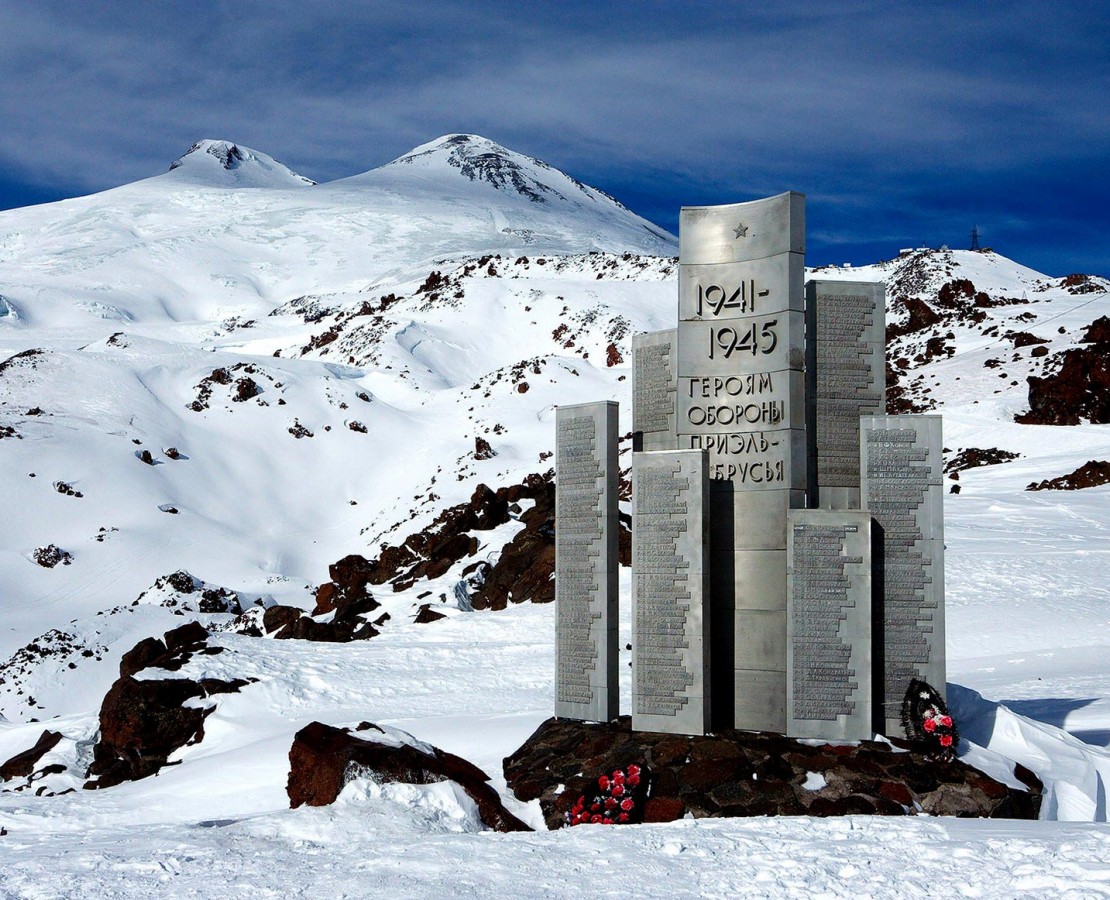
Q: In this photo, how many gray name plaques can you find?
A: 6